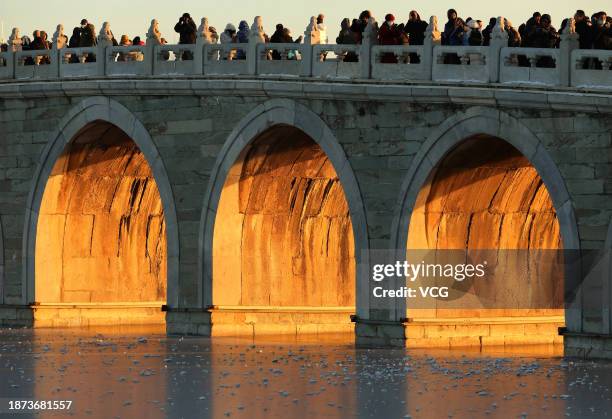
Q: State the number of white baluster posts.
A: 11